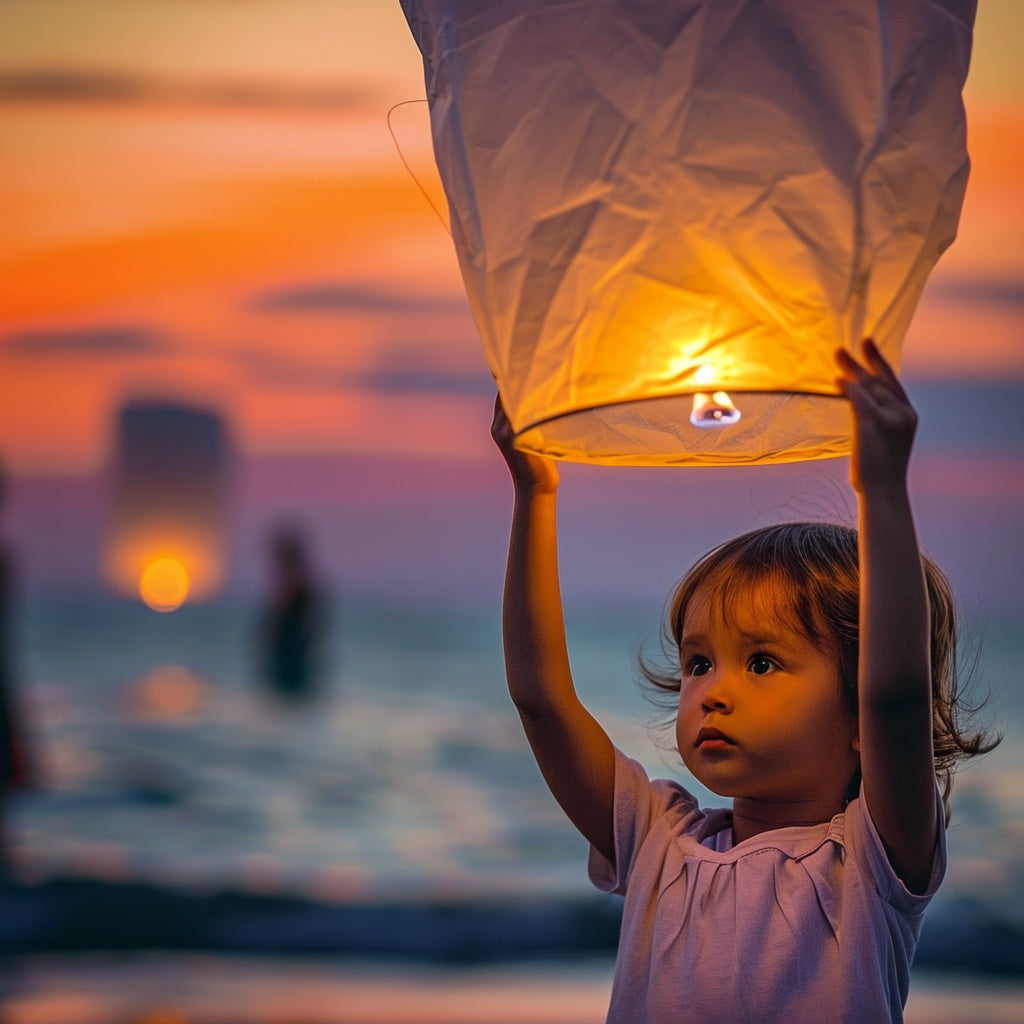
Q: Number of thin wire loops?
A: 1